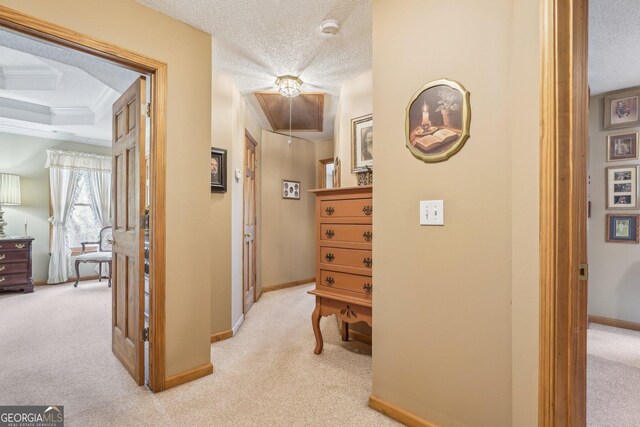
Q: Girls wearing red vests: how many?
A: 0